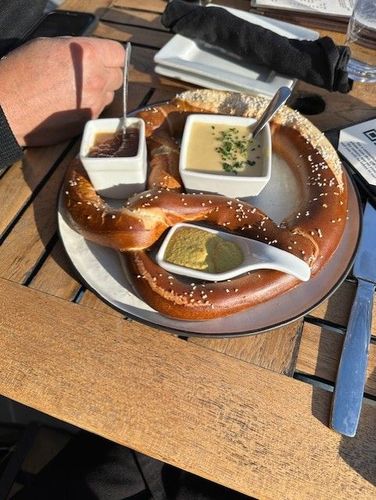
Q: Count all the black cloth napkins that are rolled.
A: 1